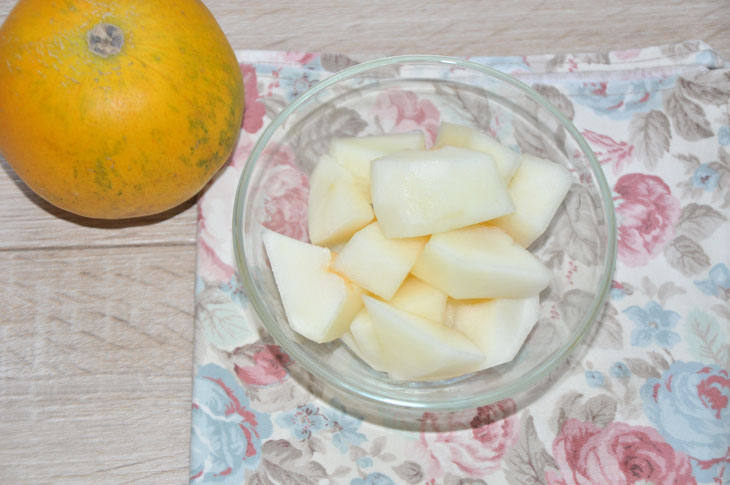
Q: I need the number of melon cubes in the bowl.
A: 12